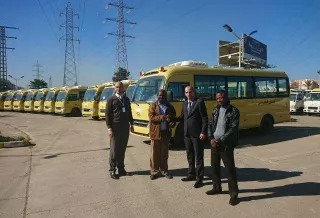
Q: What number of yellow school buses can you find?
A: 11